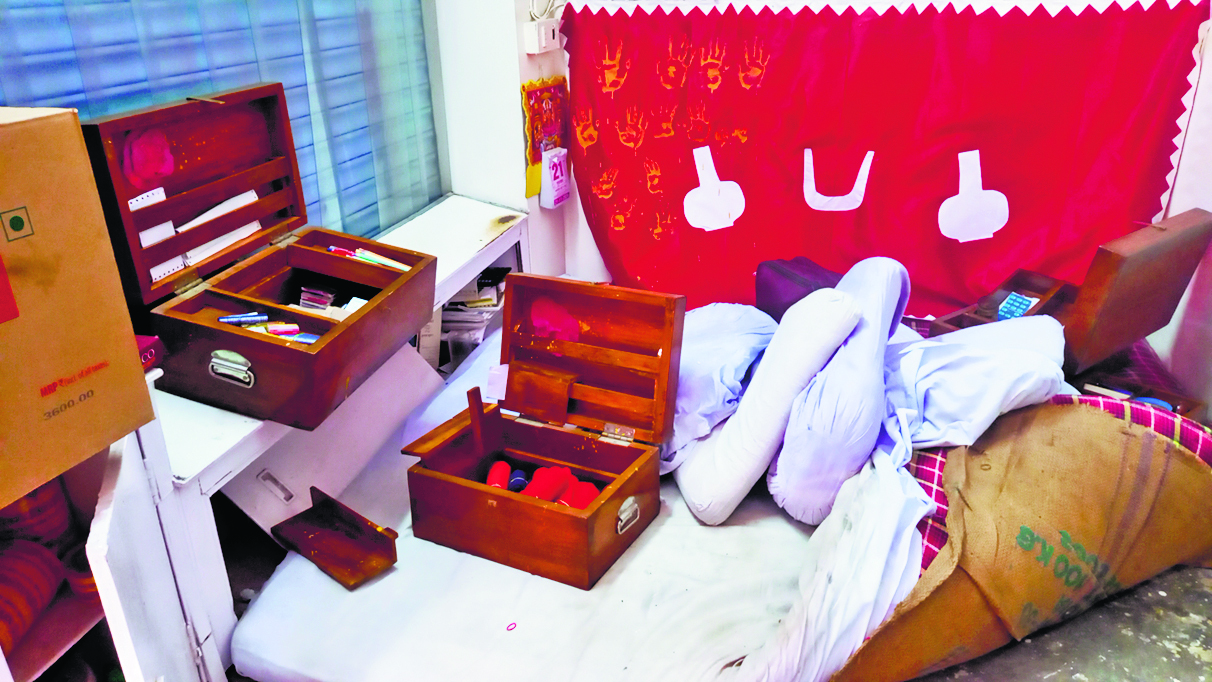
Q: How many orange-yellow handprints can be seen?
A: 13